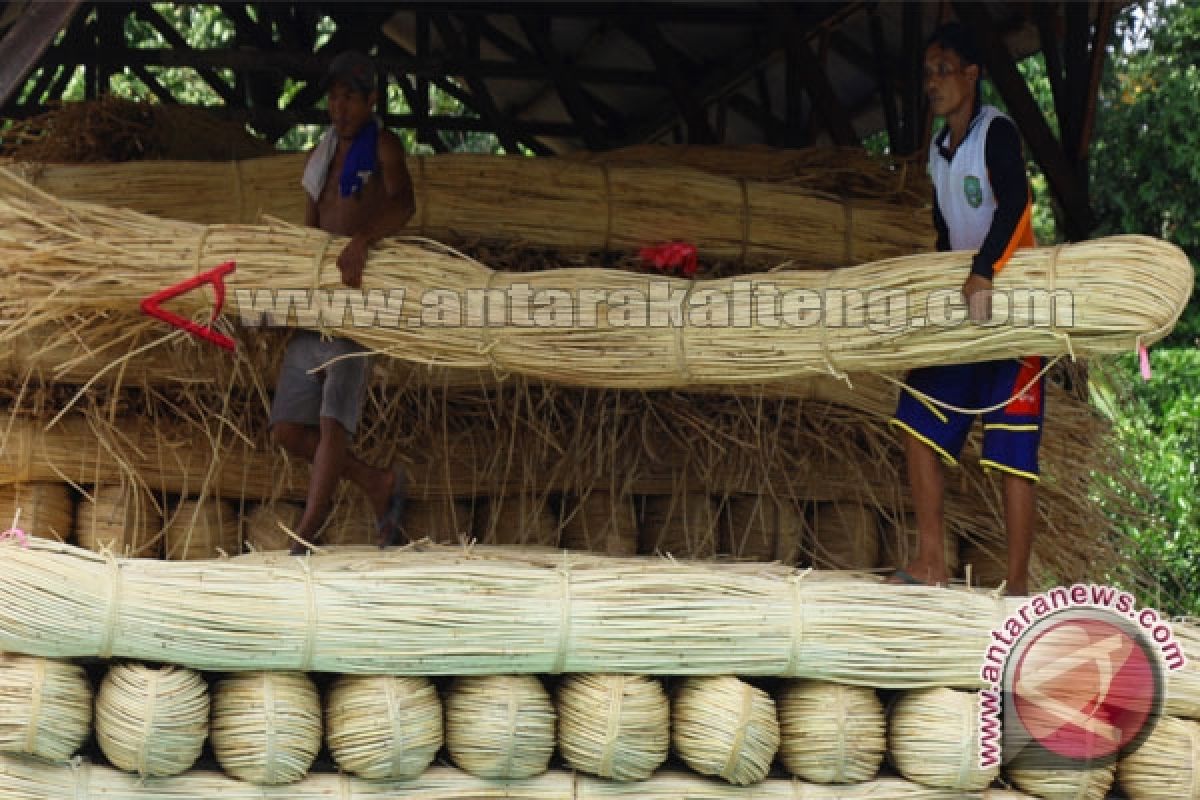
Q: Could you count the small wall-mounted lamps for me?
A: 0